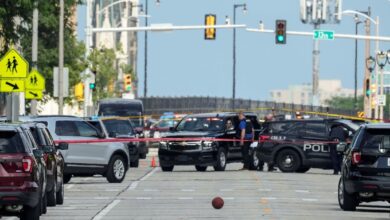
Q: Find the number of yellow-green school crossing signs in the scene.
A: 2